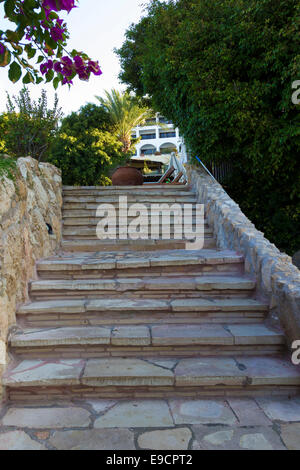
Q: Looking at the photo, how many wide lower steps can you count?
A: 5